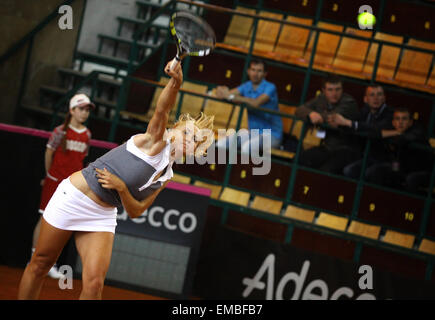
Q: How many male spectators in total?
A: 4